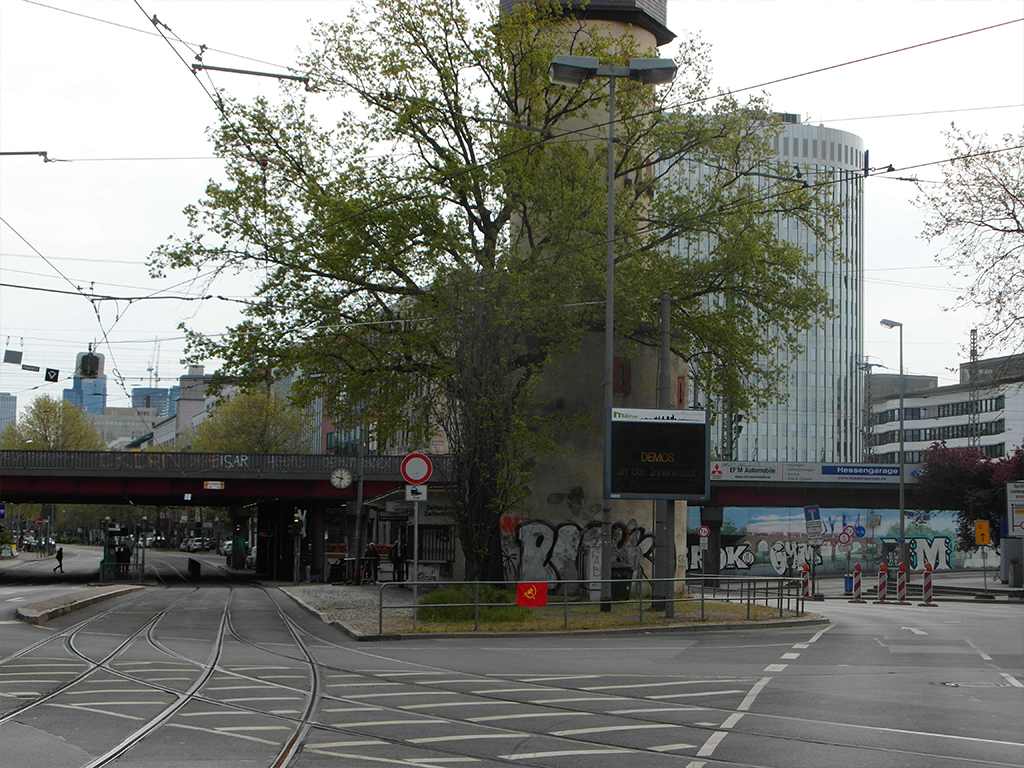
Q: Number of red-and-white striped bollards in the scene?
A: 5